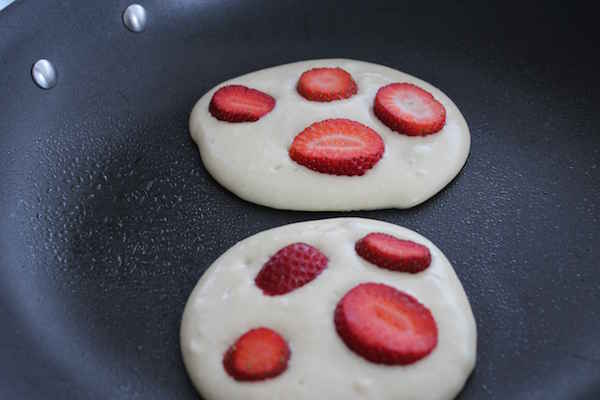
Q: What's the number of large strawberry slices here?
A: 2